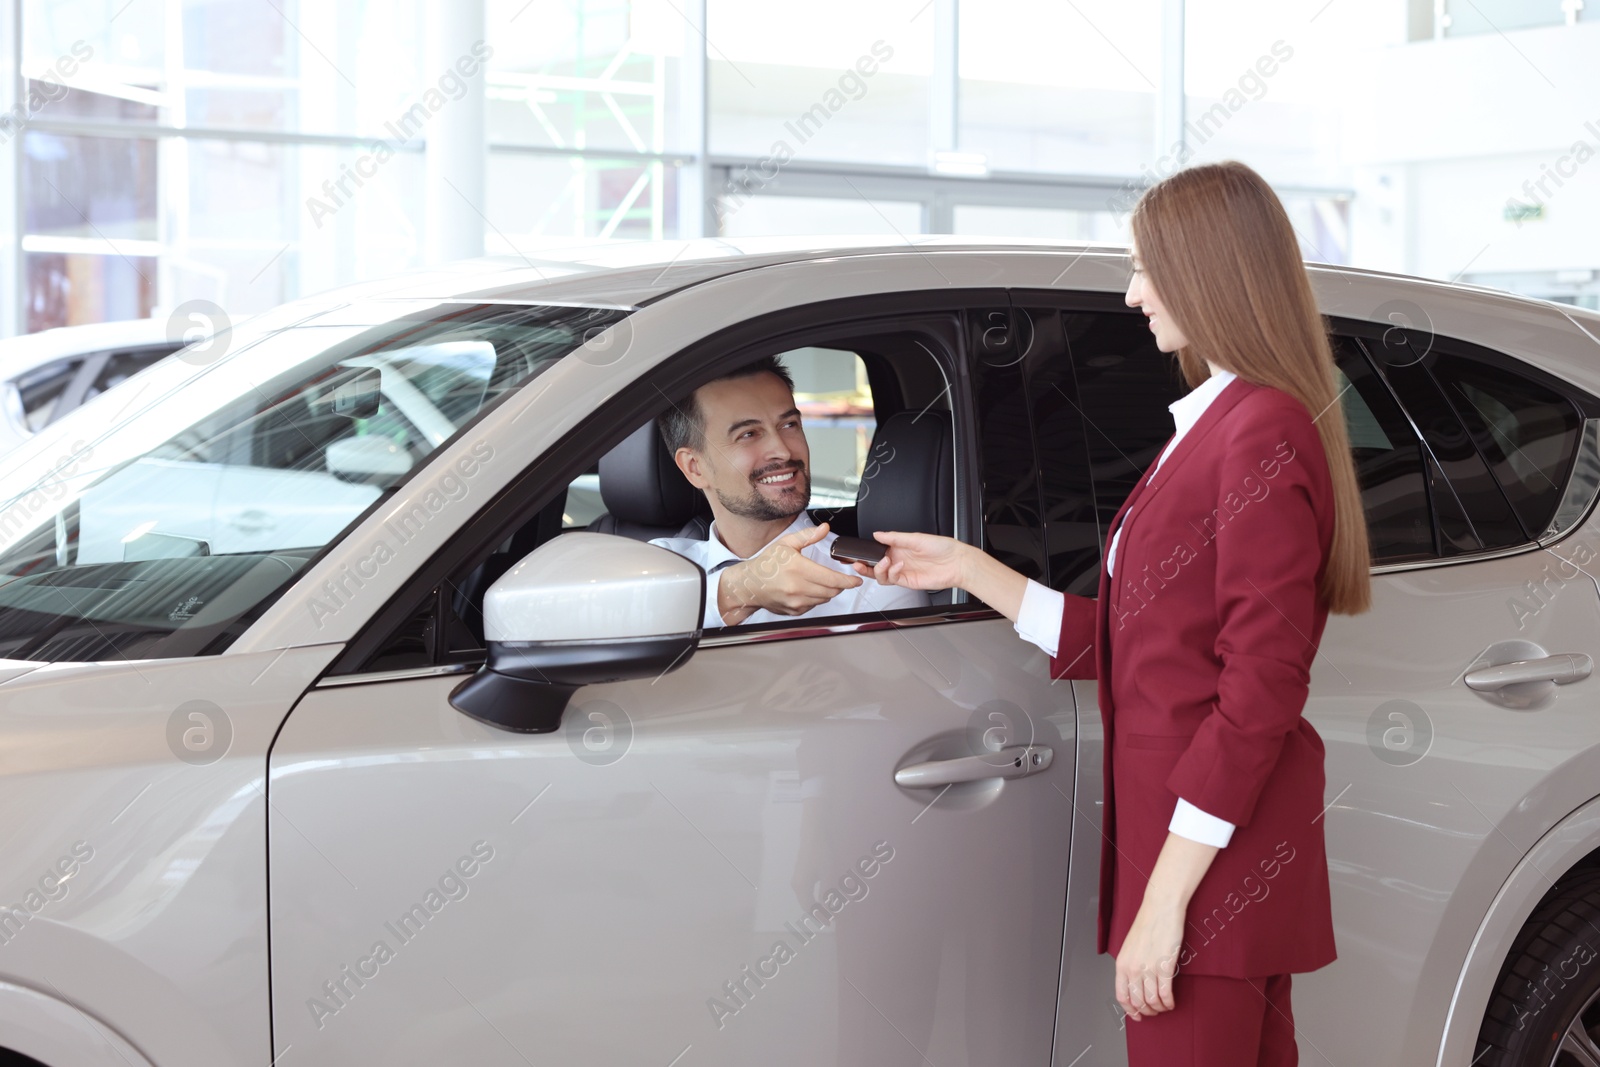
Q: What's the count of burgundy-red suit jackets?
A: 1